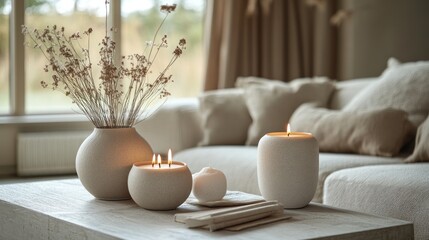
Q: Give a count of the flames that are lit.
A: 4